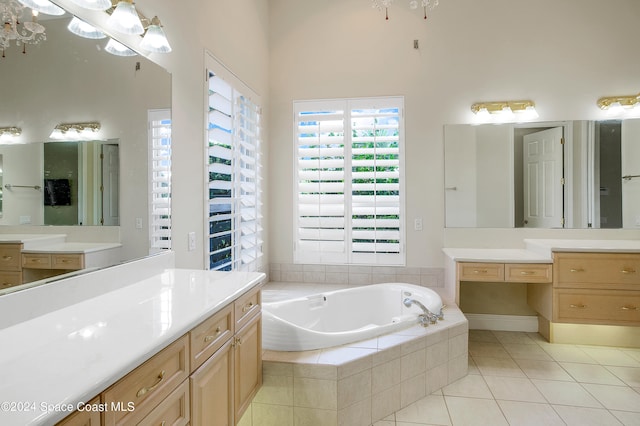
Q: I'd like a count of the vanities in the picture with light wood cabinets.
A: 2